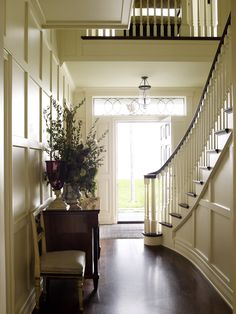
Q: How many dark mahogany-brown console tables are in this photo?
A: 1